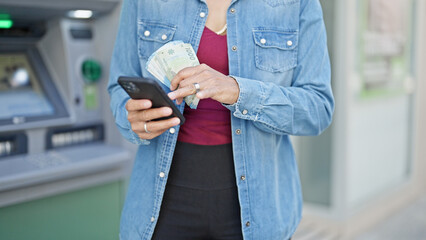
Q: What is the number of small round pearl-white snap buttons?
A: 9